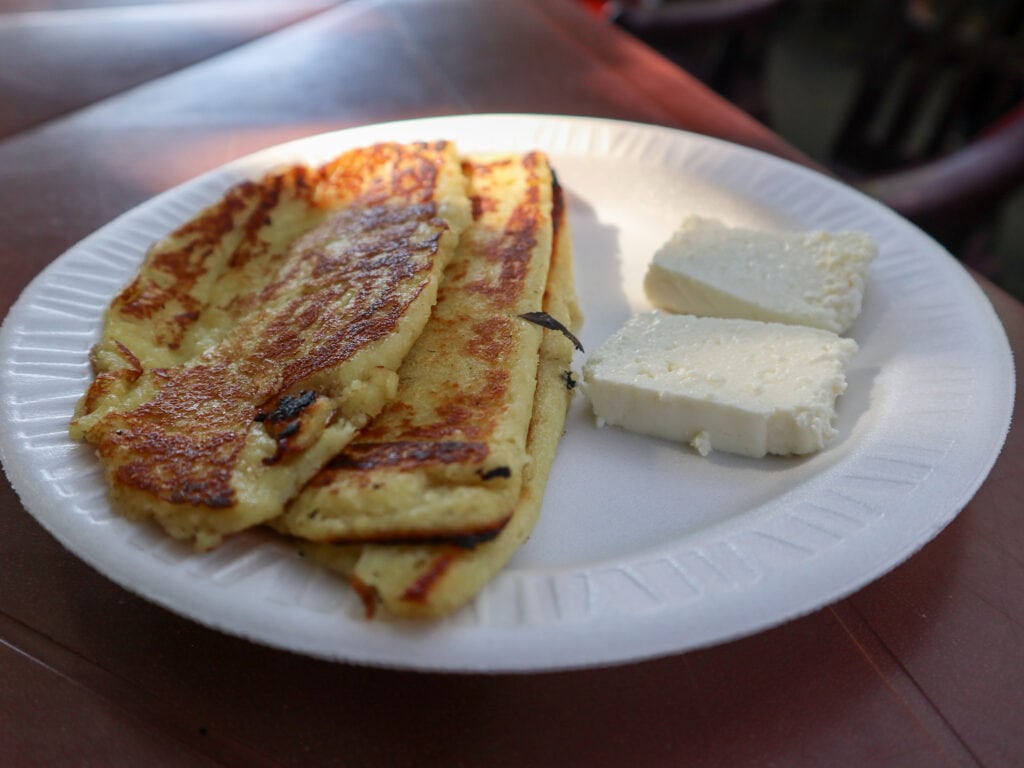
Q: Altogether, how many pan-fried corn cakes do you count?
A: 3